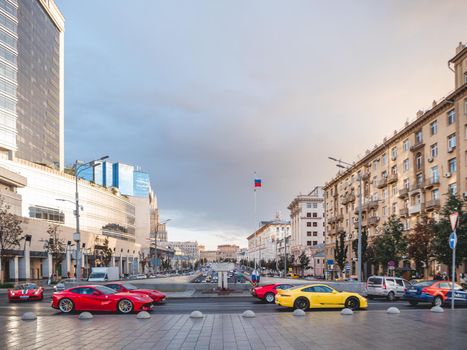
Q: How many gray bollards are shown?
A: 9